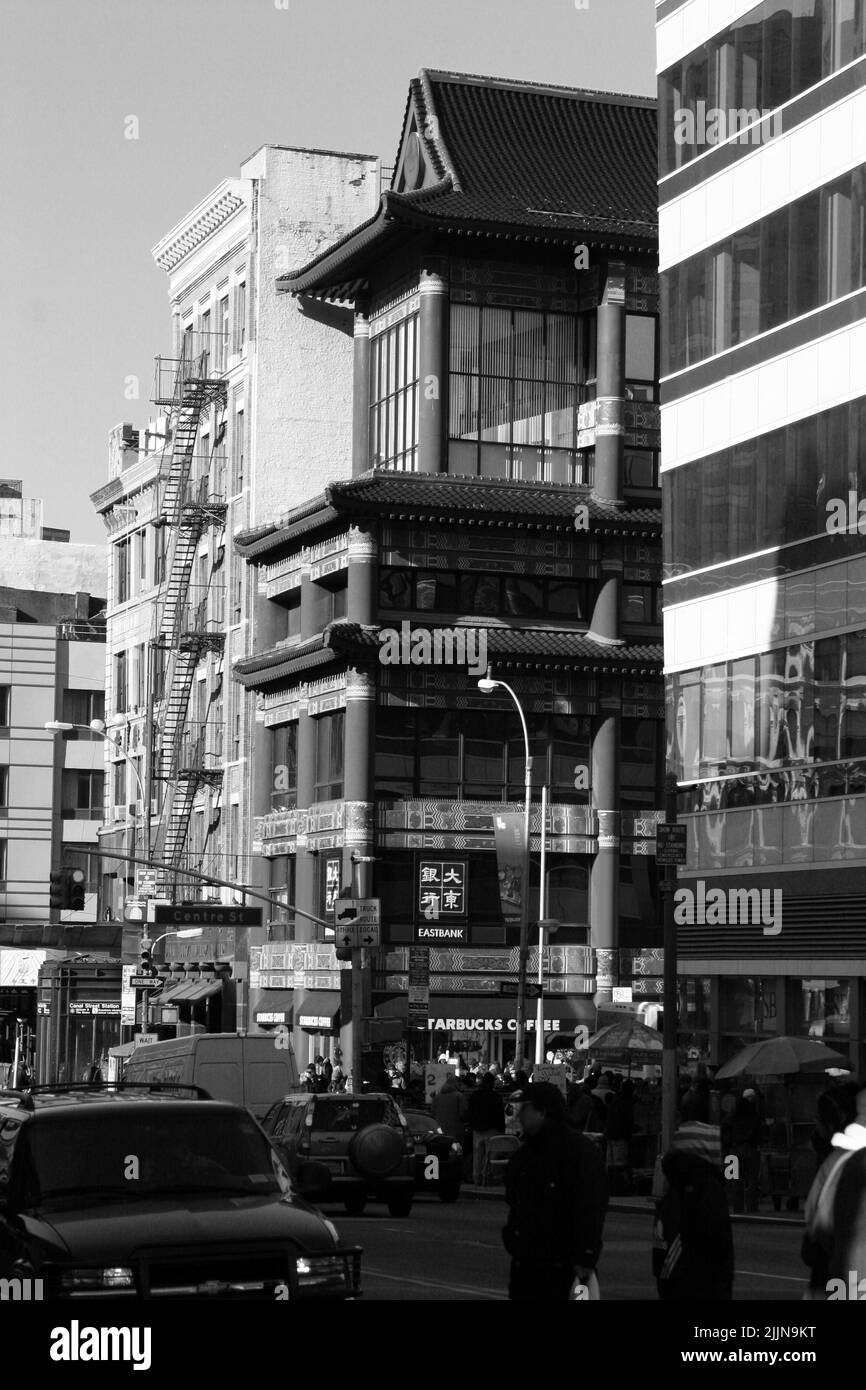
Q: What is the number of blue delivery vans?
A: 0